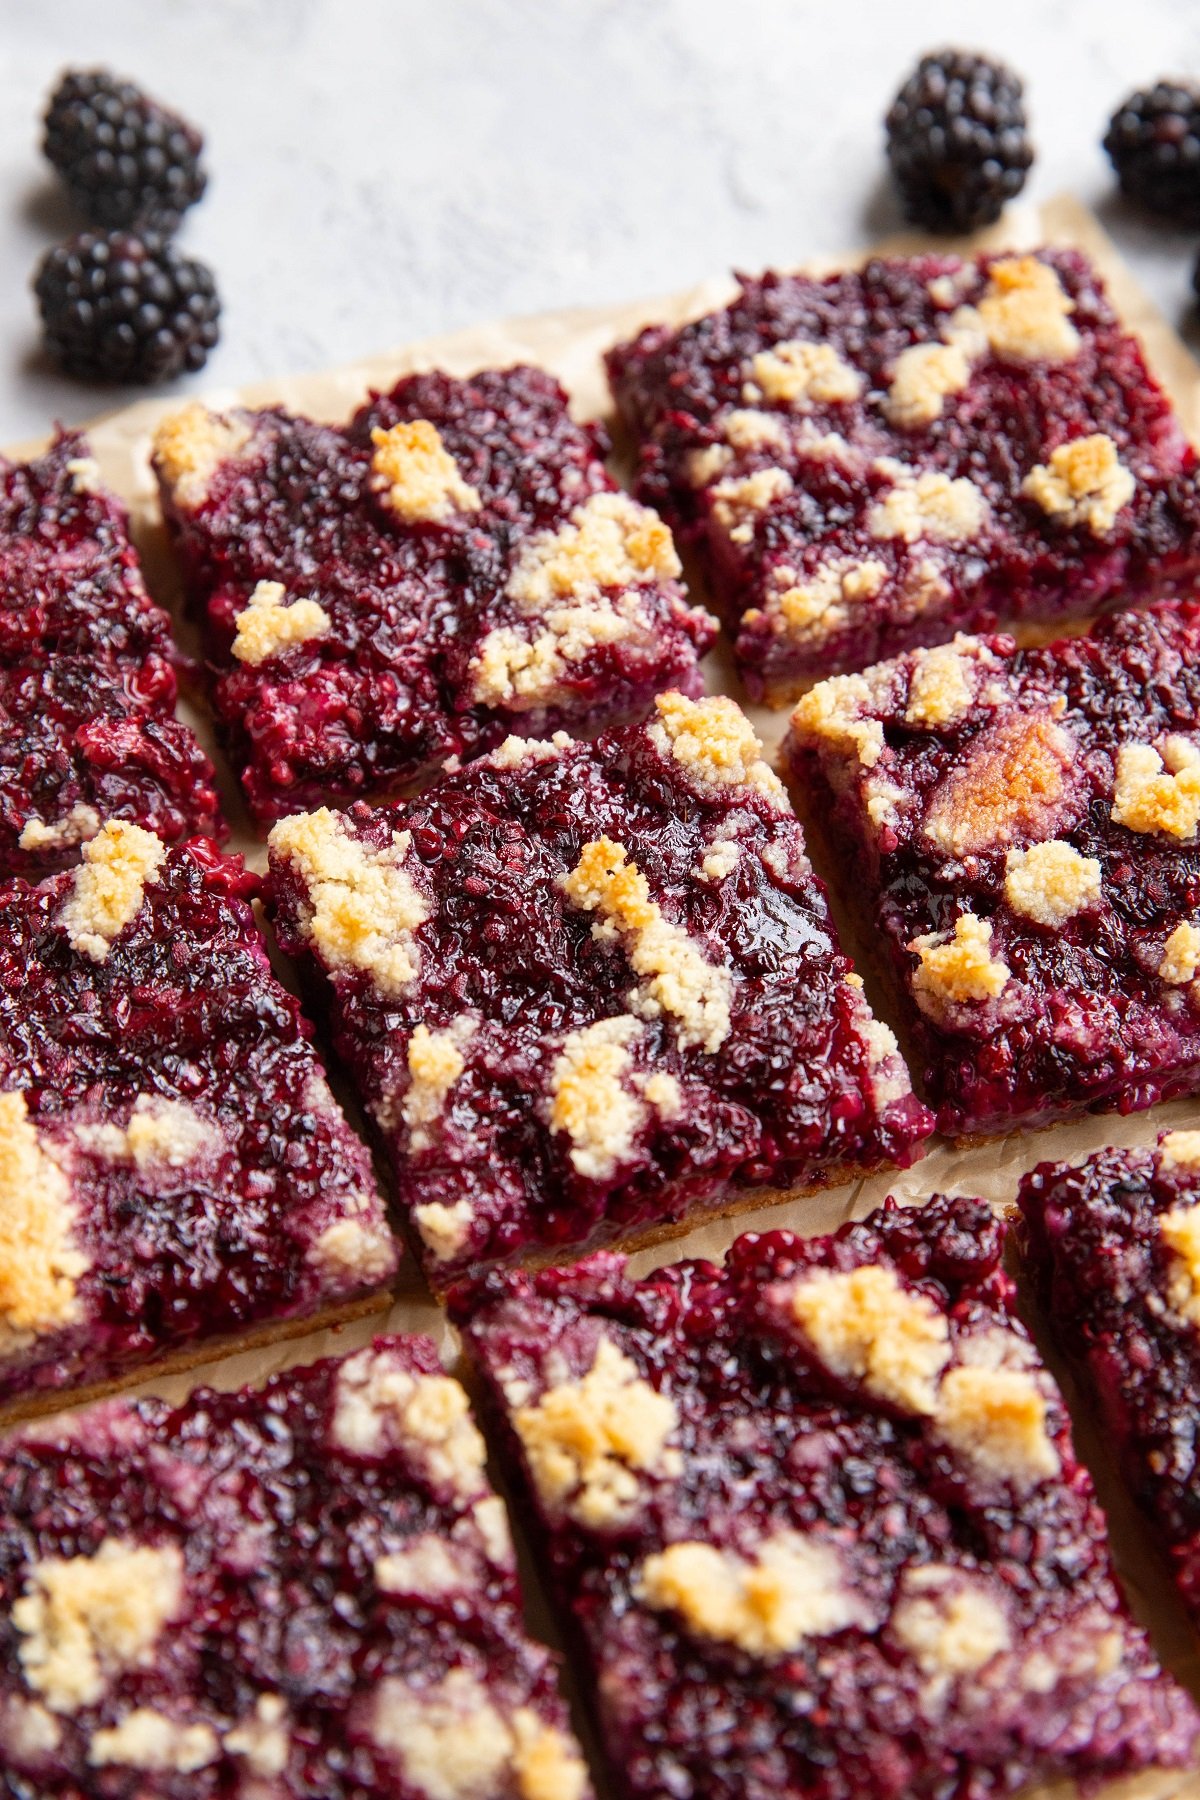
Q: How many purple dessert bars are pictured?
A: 9